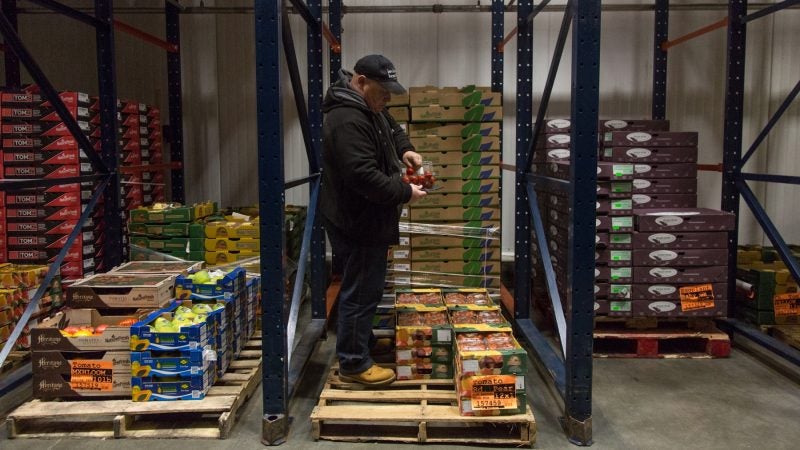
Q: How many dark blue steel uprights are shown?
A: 11